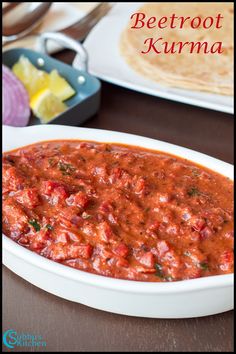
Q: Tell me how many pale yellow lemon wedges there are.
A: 3